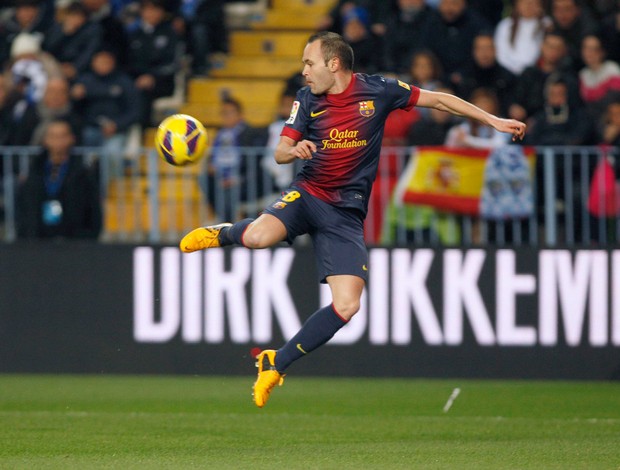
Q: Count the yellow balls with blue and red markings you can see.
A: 1